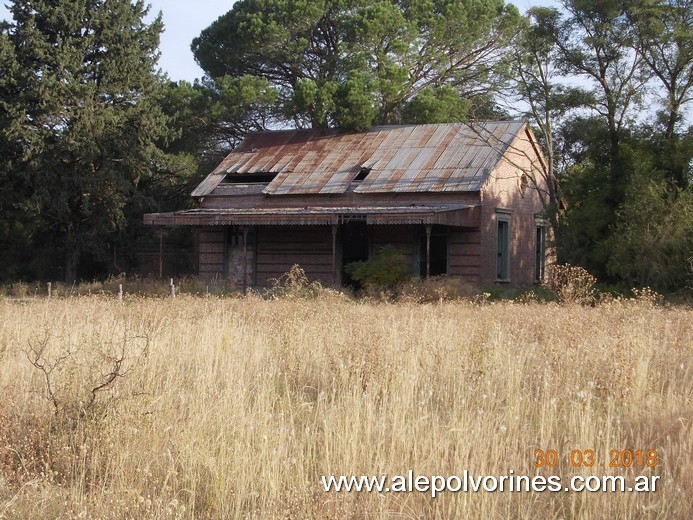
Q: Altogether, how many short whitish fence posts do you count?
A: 3